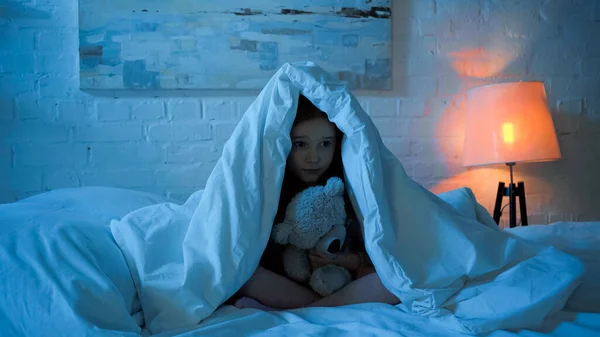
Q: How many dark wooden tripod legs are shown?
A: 3